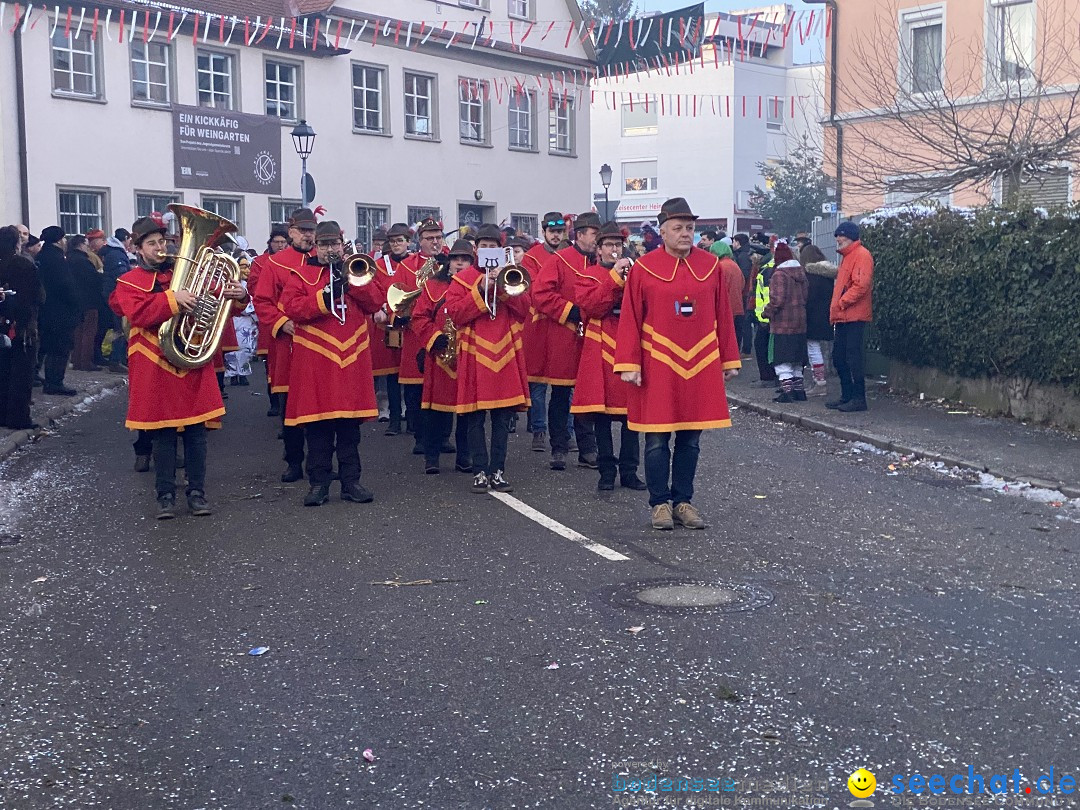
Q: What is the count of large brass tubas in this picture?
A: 1